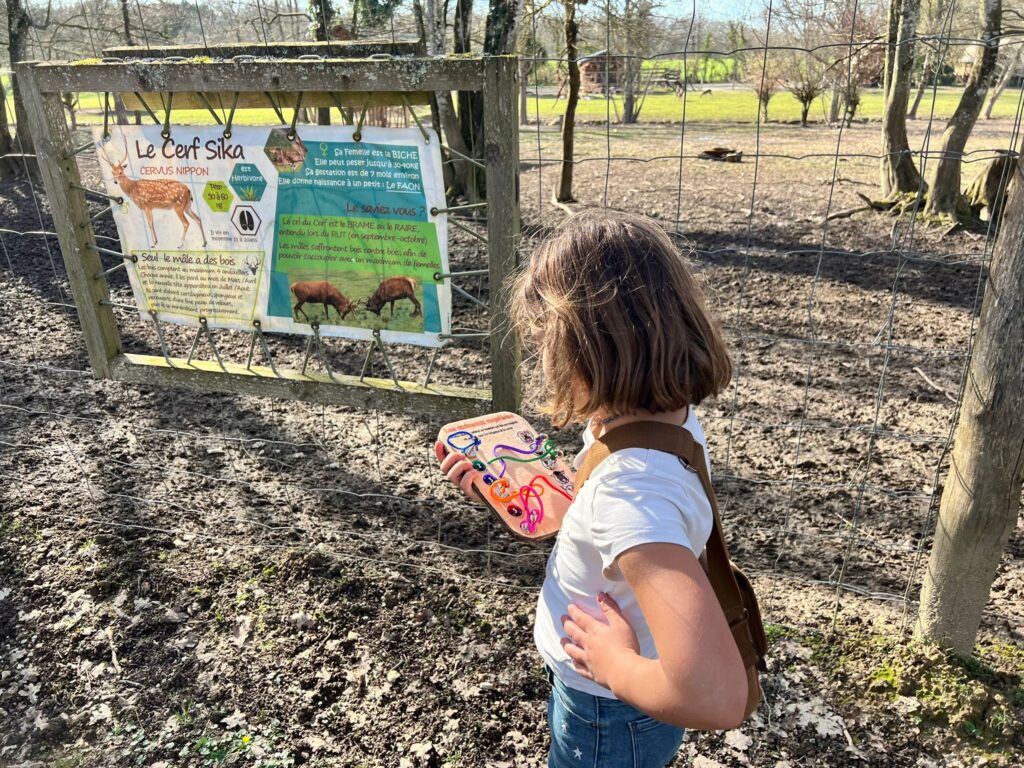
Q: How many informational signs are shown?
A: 1